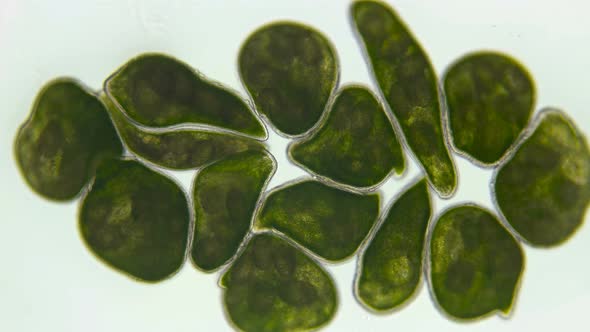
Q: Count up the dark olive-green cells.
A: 14